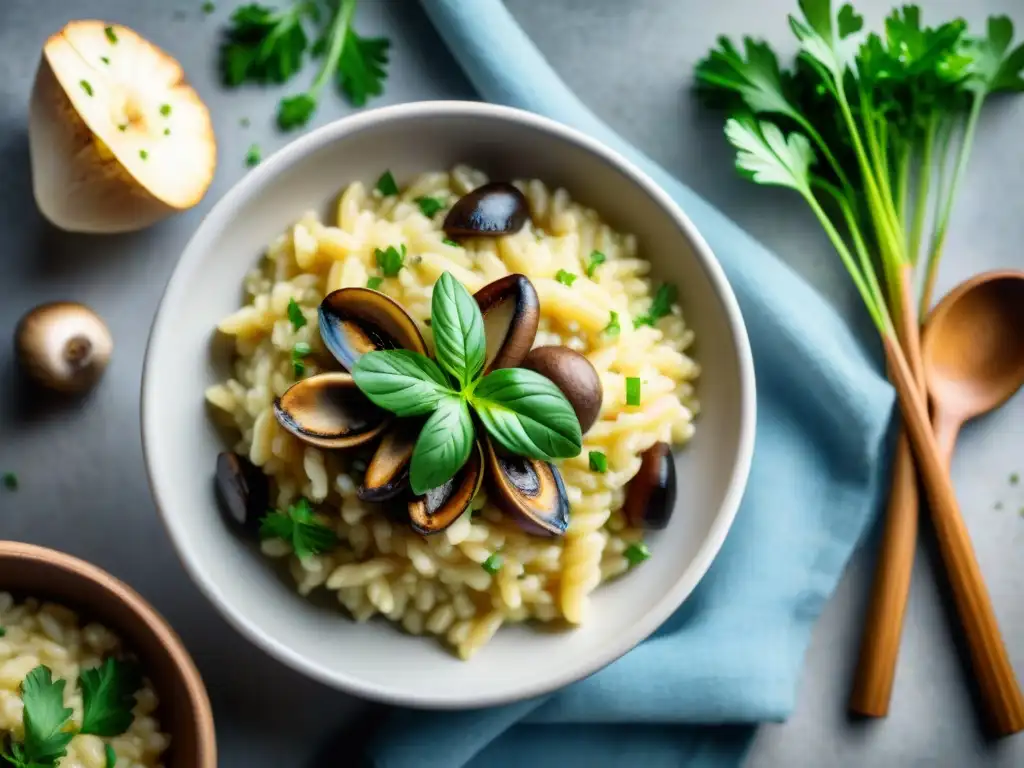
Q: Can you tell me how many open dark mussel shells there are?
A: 6